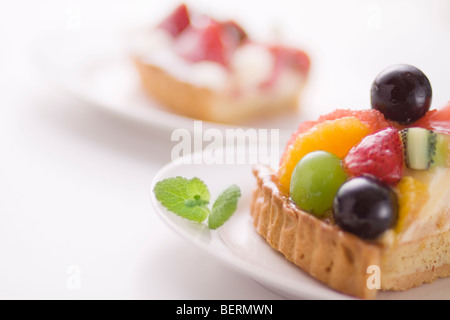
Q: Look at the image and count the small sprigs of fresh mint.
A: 1